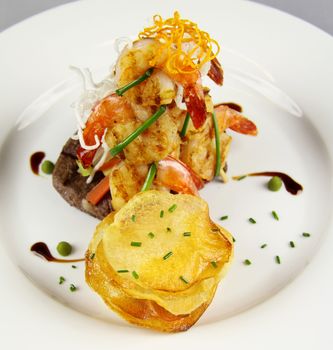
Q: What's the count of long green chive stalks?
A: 5